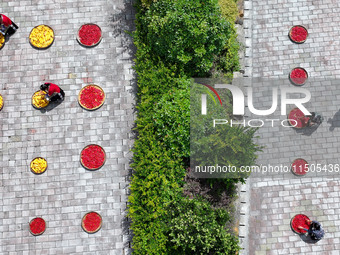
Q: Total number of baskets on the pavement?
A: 15